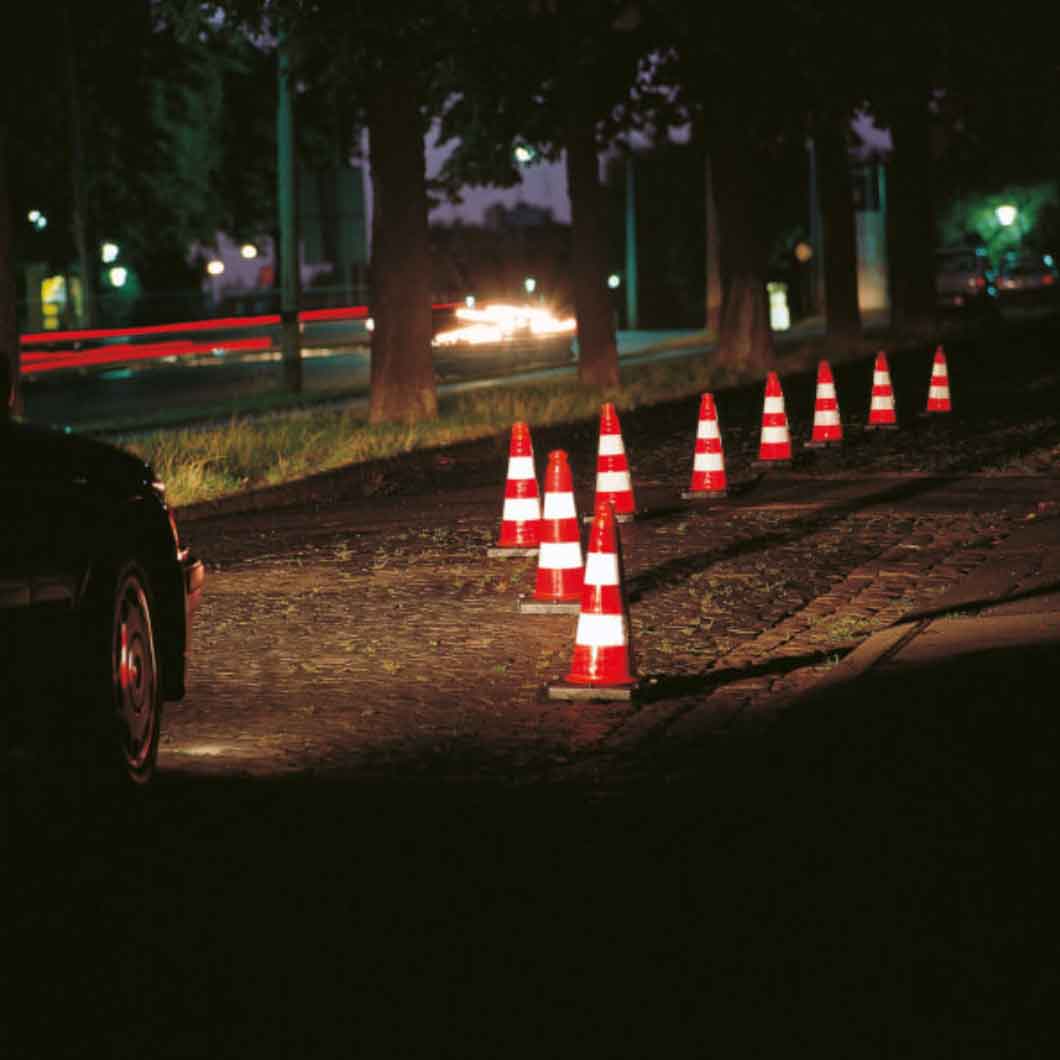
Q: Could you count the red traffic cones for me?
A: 9